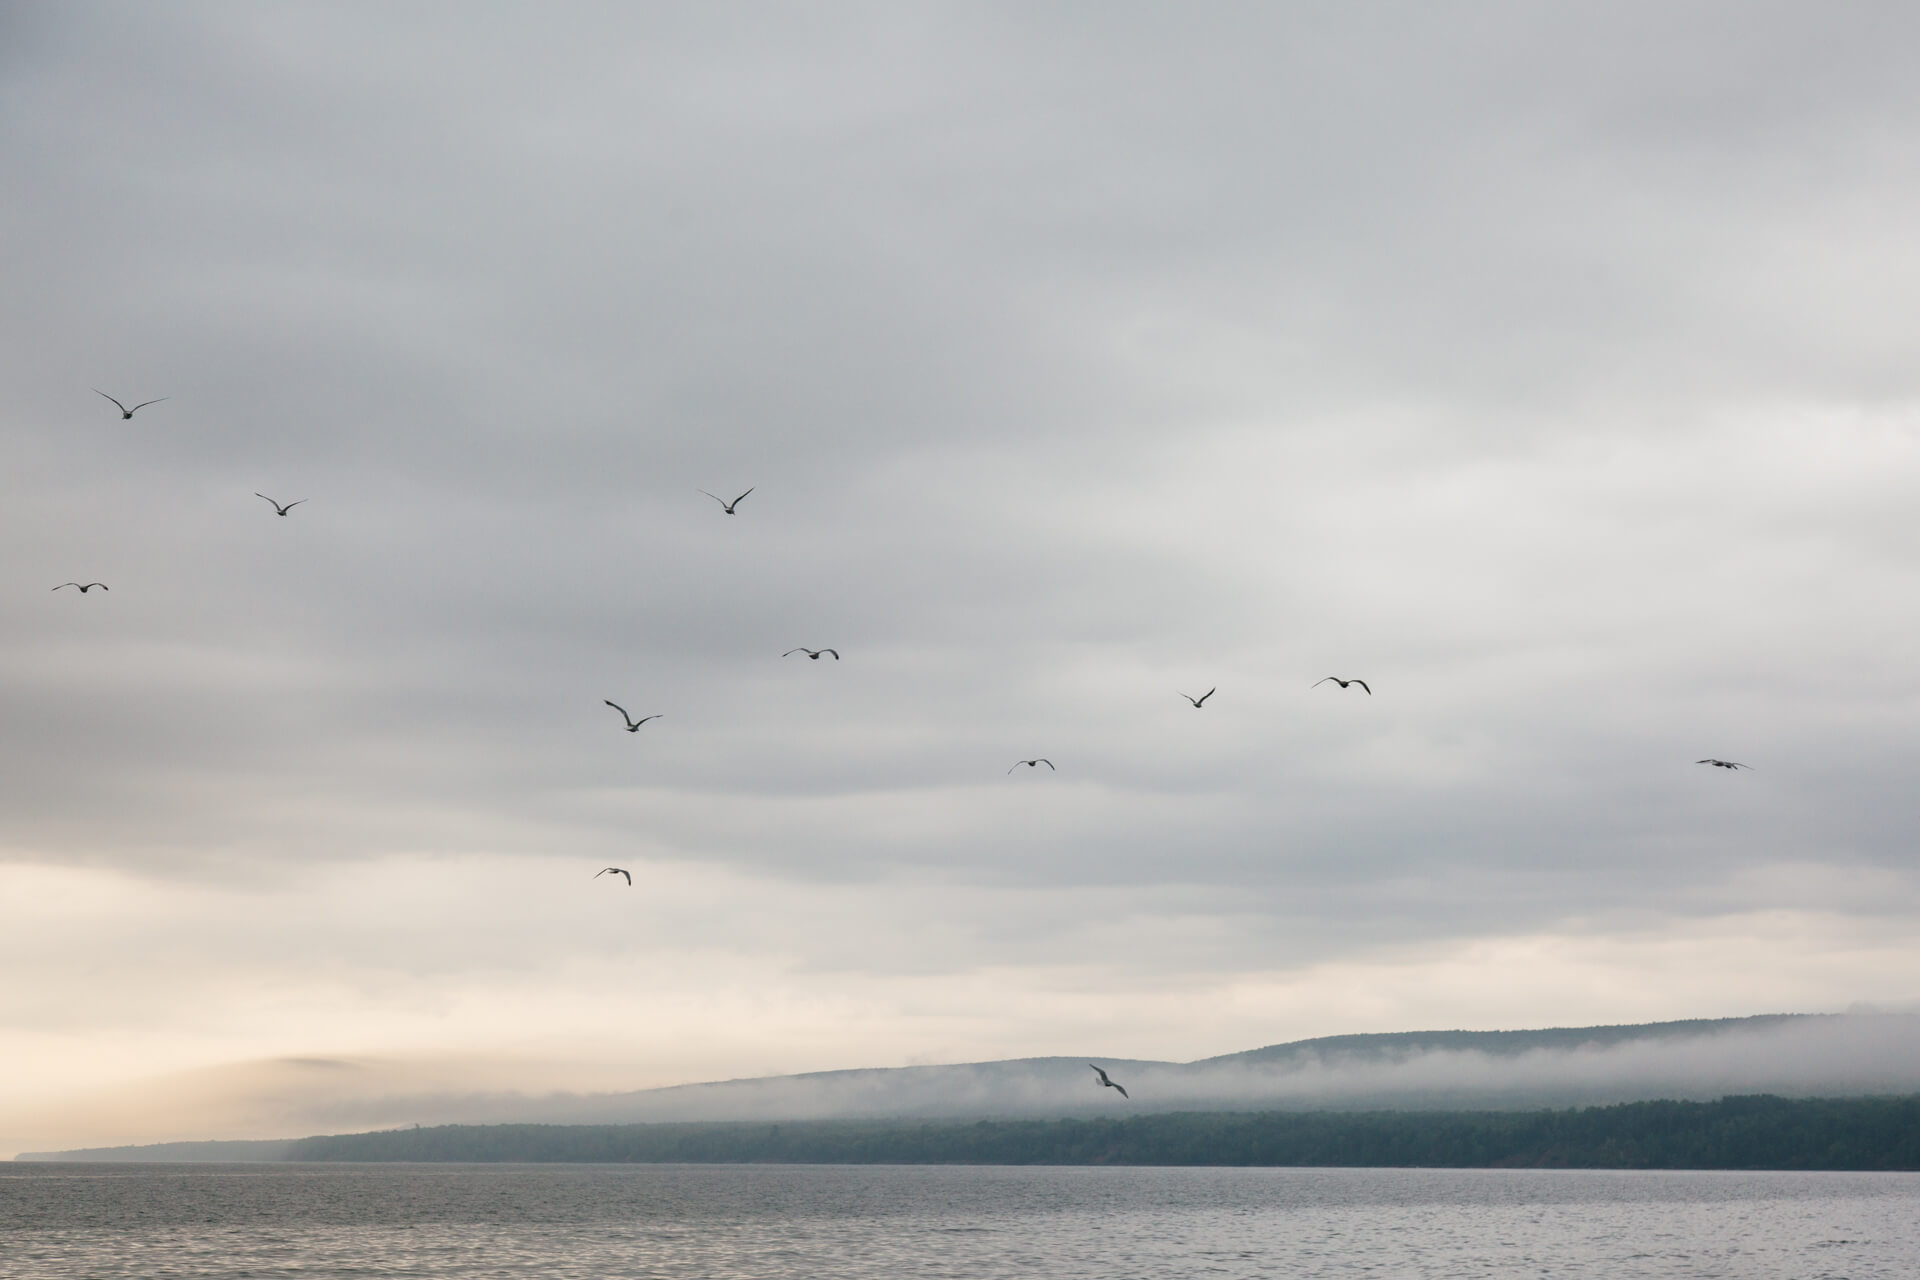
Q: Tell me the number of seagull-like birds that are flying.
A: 12